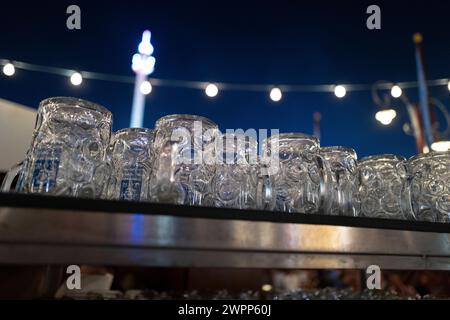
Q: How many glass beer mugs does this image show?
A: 8